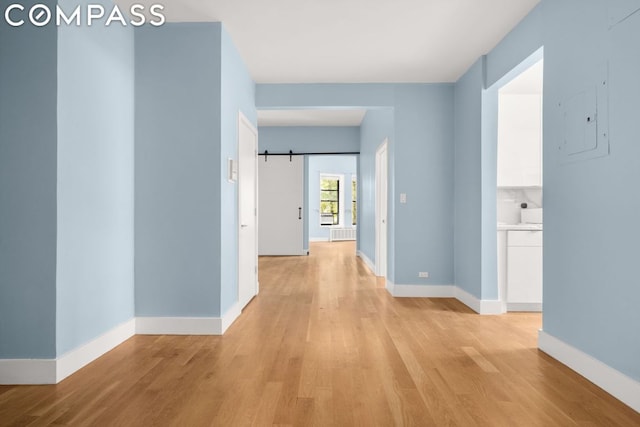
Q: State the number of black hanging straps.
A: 2